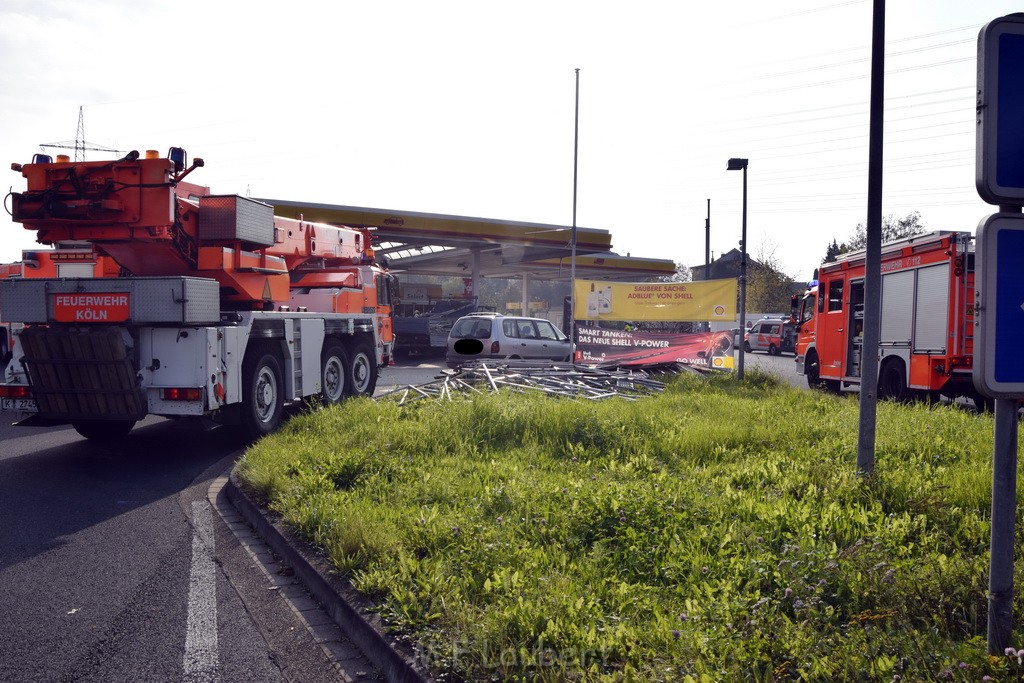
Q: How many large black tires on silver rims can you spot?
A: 3